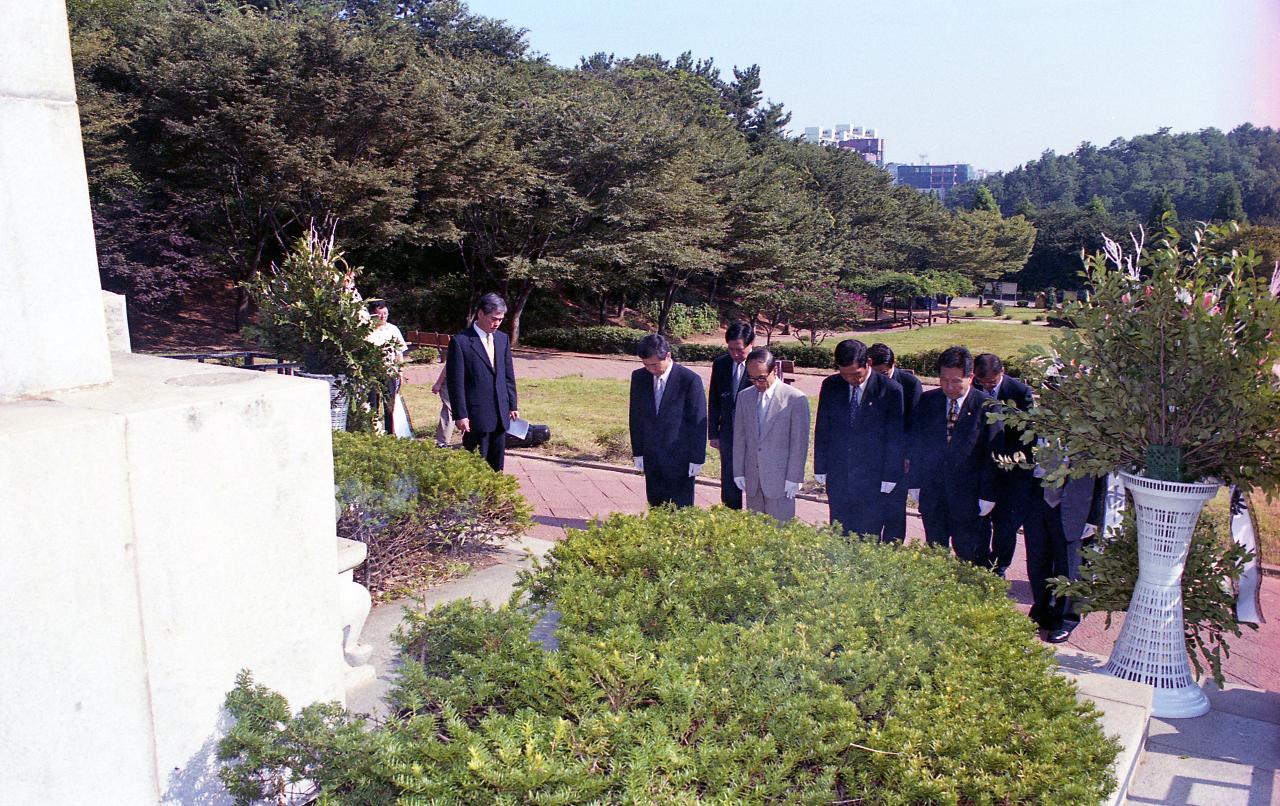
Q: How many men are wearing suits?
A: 9